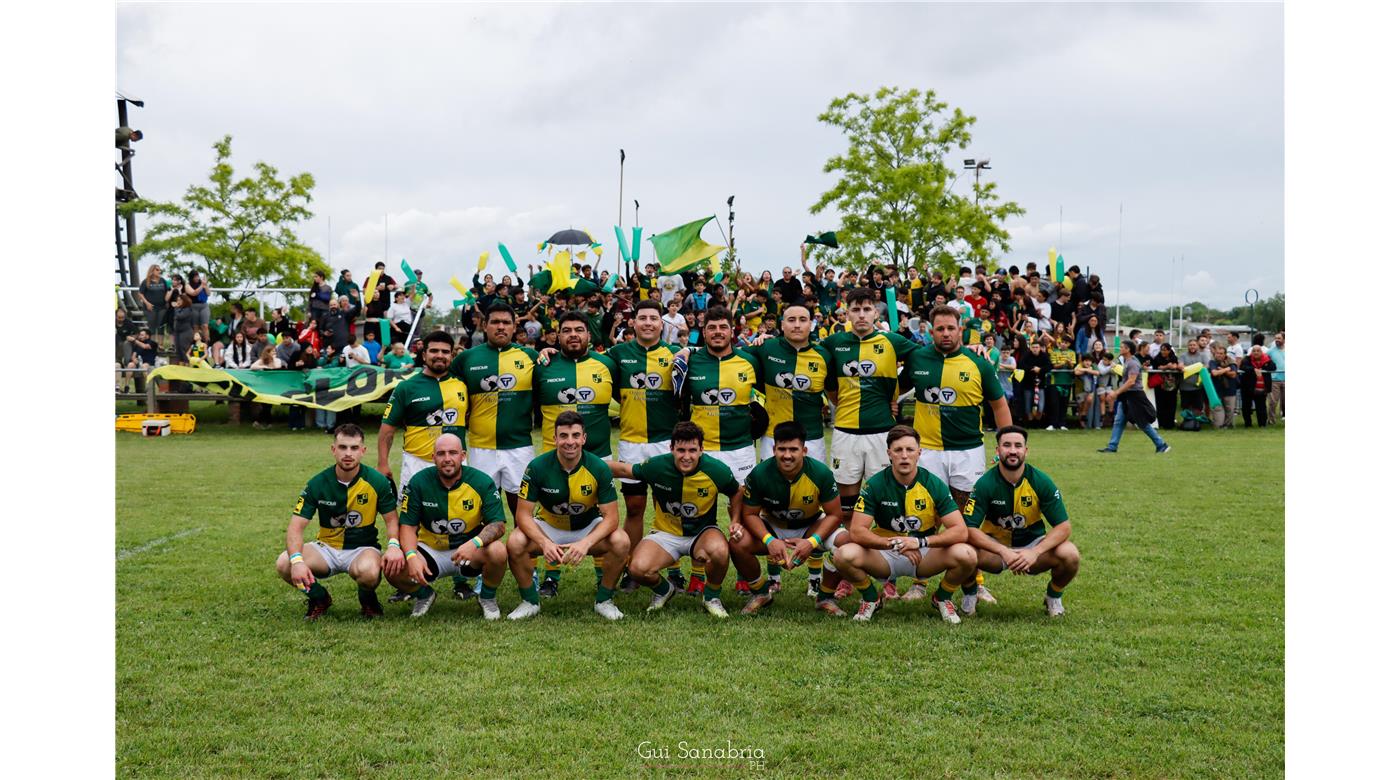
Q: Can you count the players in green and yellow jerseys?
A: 15